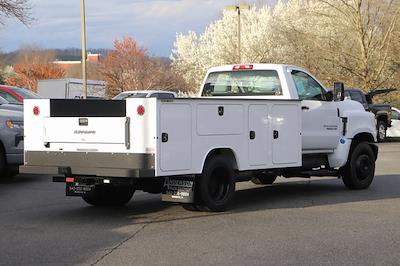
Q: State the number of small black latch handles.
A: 4